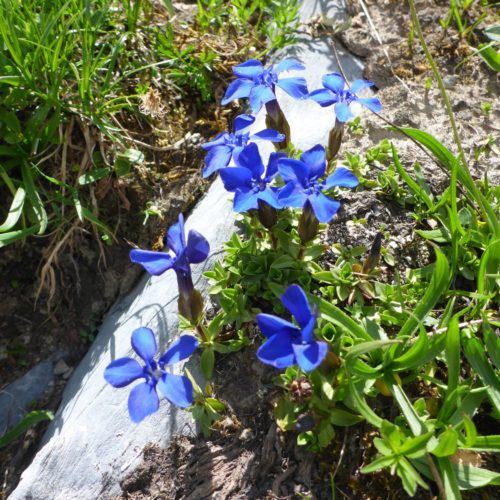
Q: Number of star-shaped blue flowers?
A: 8